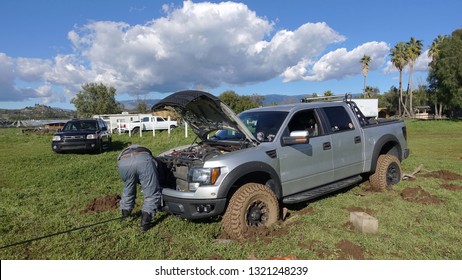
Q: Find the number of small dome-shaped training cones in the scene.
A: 0